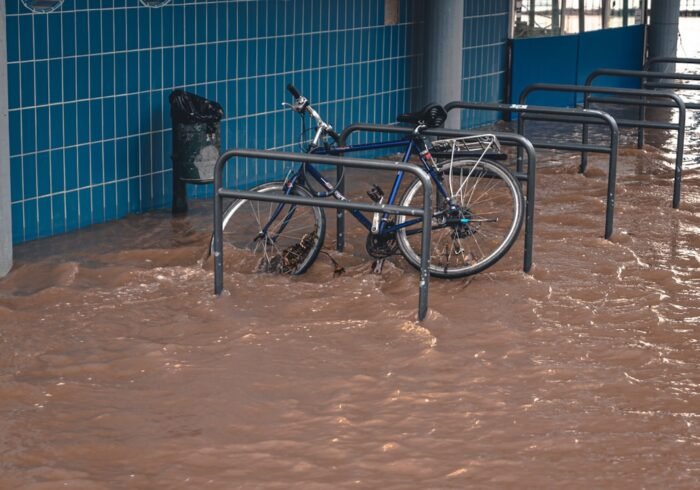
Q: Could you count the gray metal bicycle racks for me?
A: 6